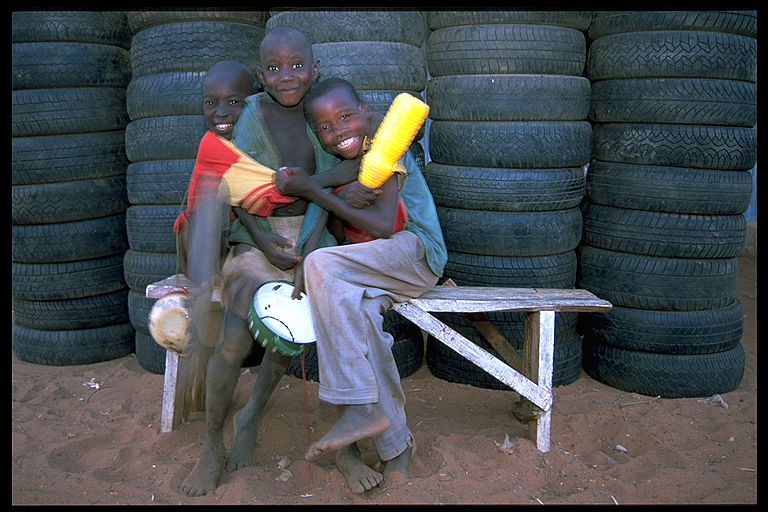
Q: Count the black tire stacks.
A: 5